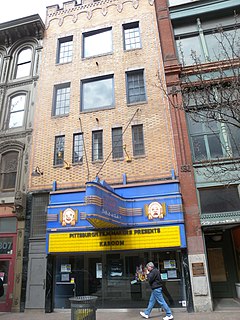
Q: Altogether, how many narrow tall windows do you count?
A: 5